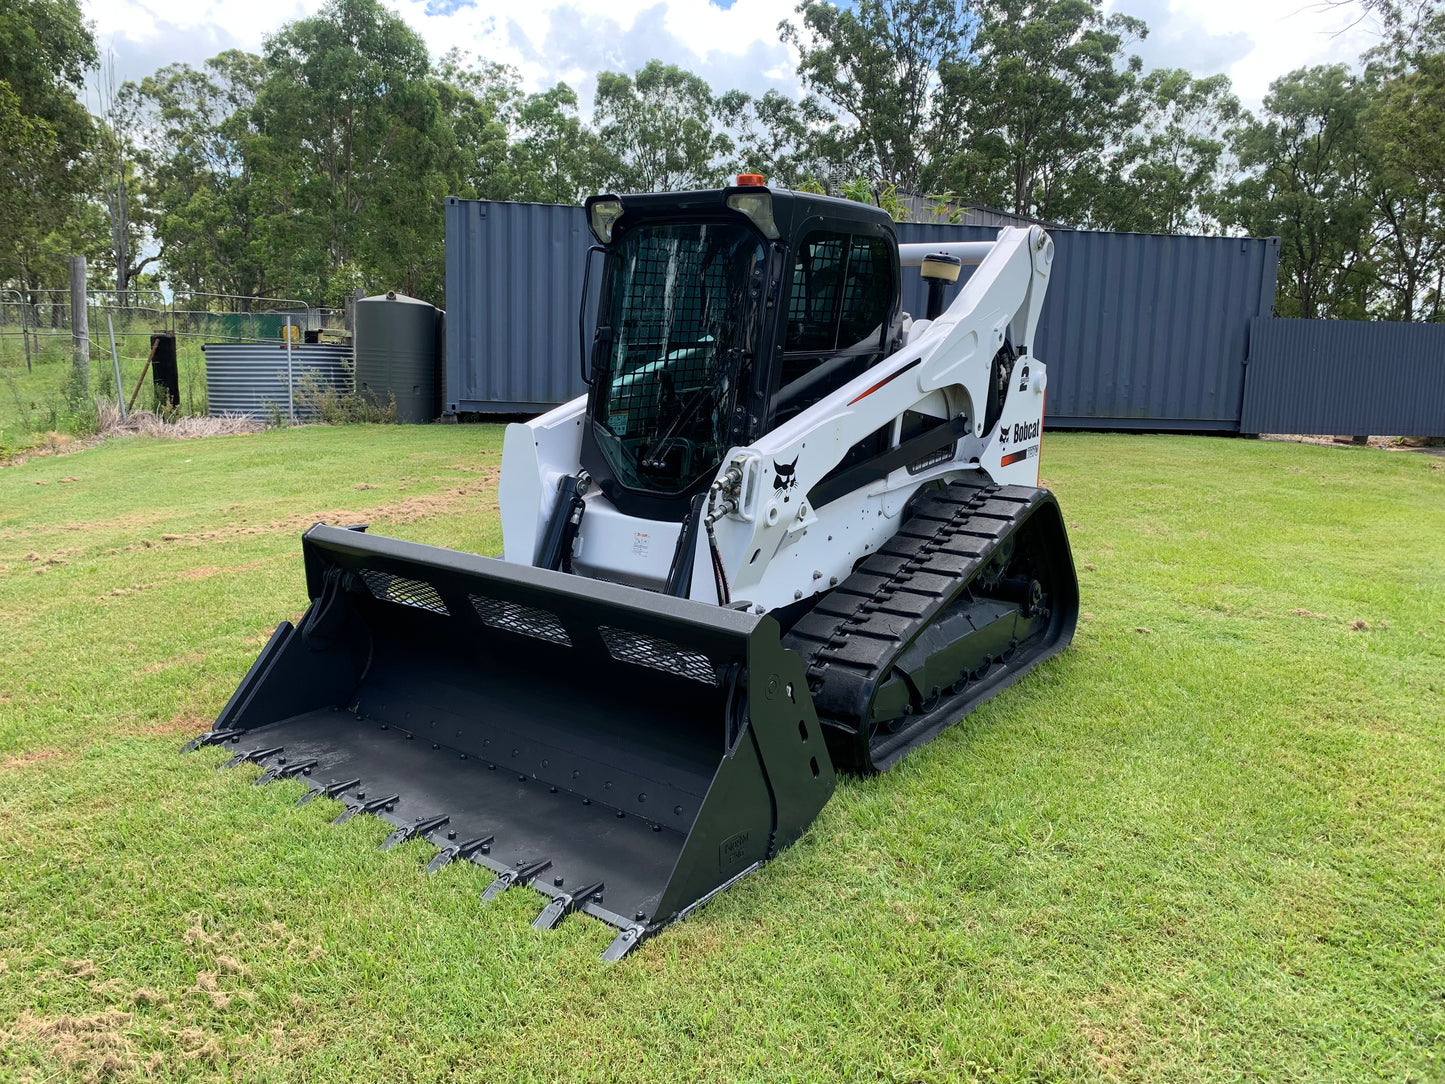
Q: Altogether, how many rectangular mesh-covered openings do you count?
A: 3